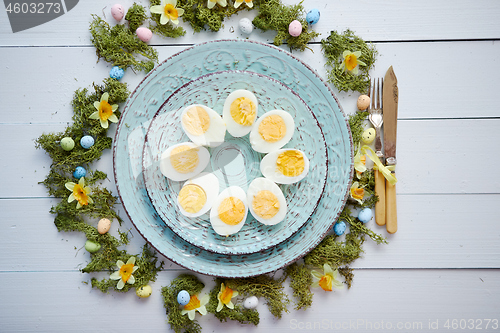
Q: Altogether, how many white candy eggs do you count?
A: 2